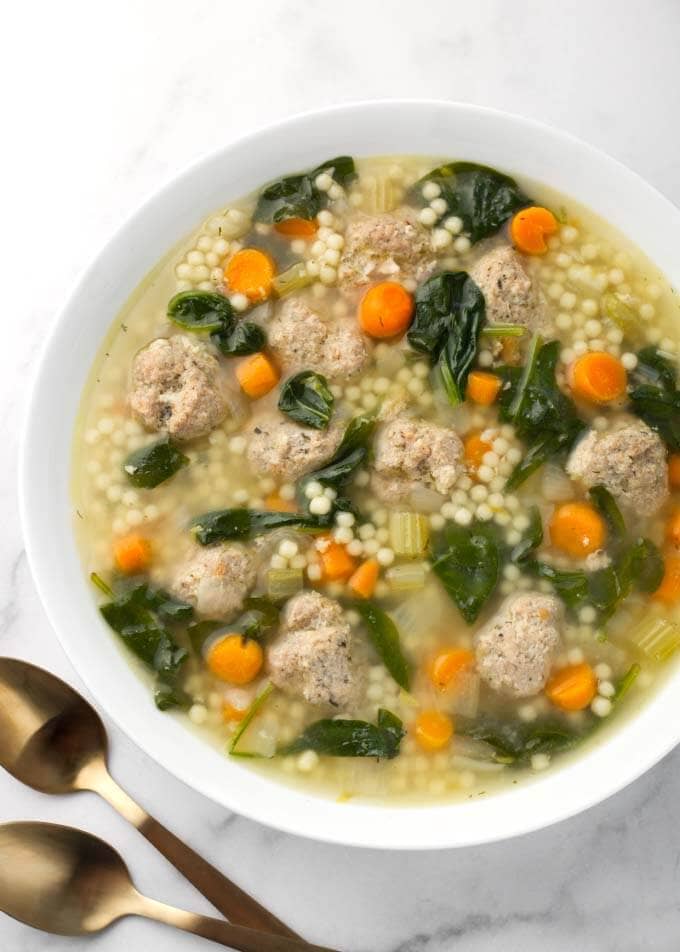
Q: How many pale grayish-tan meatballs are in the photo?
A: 10